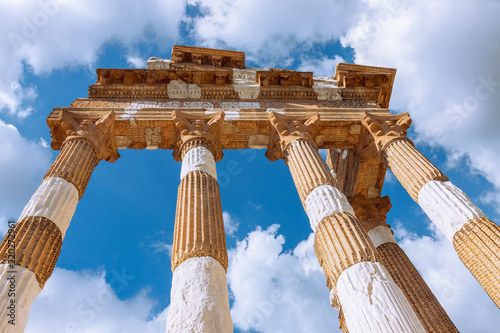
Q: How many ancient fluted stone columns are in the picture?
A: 5